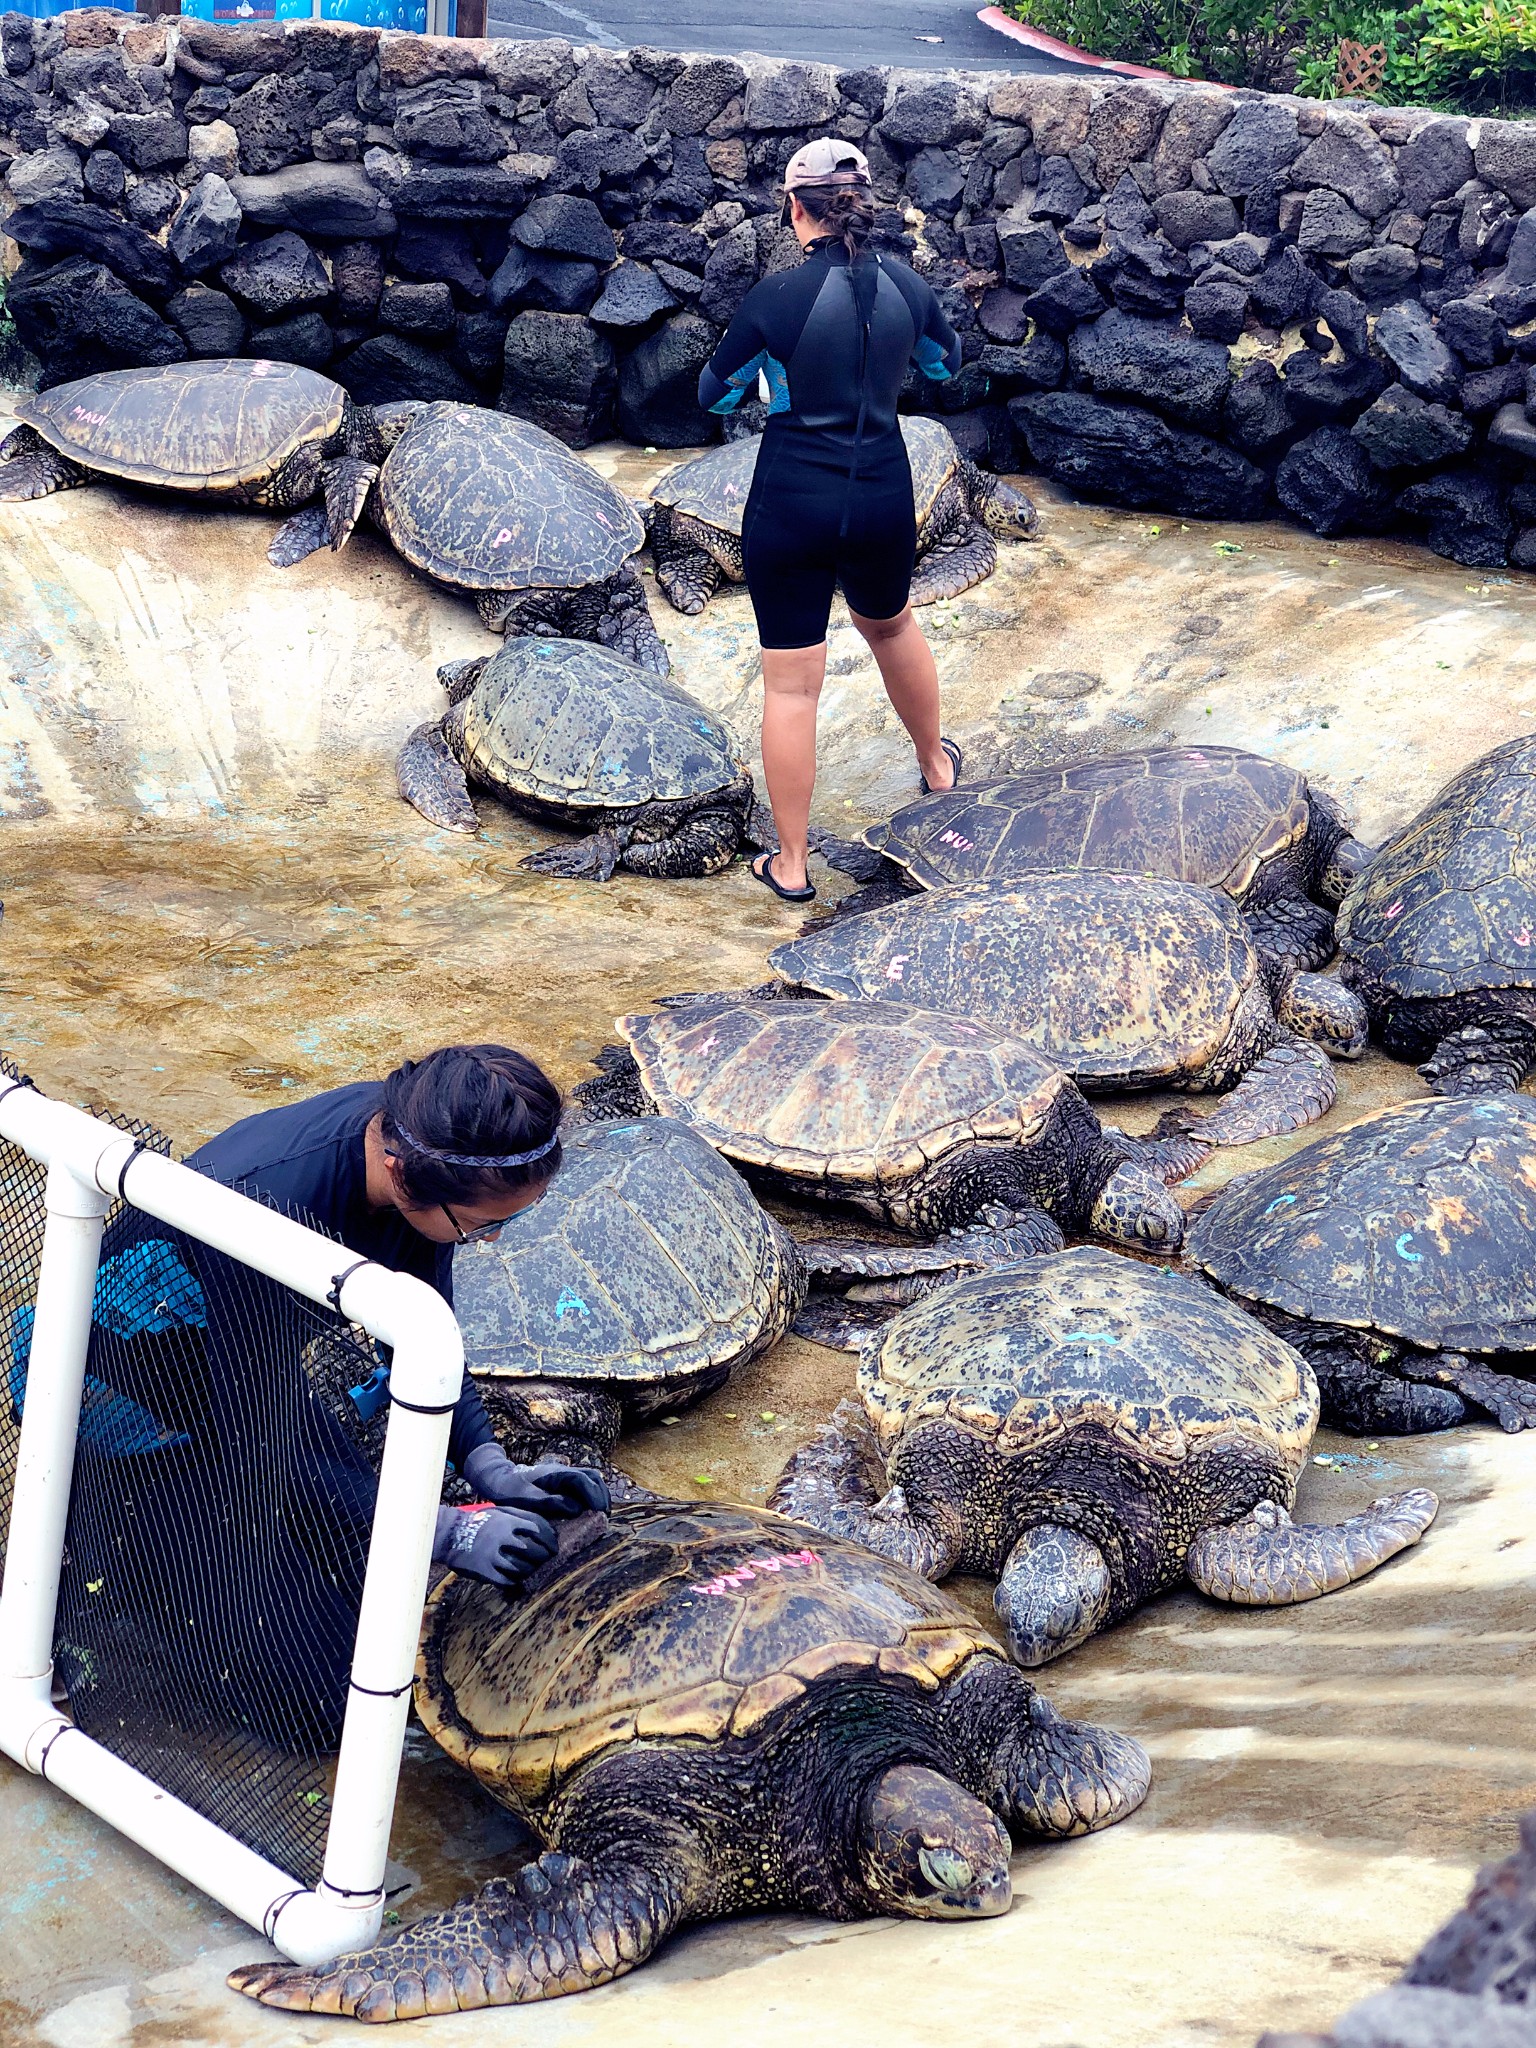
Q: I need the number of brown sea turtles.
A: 12